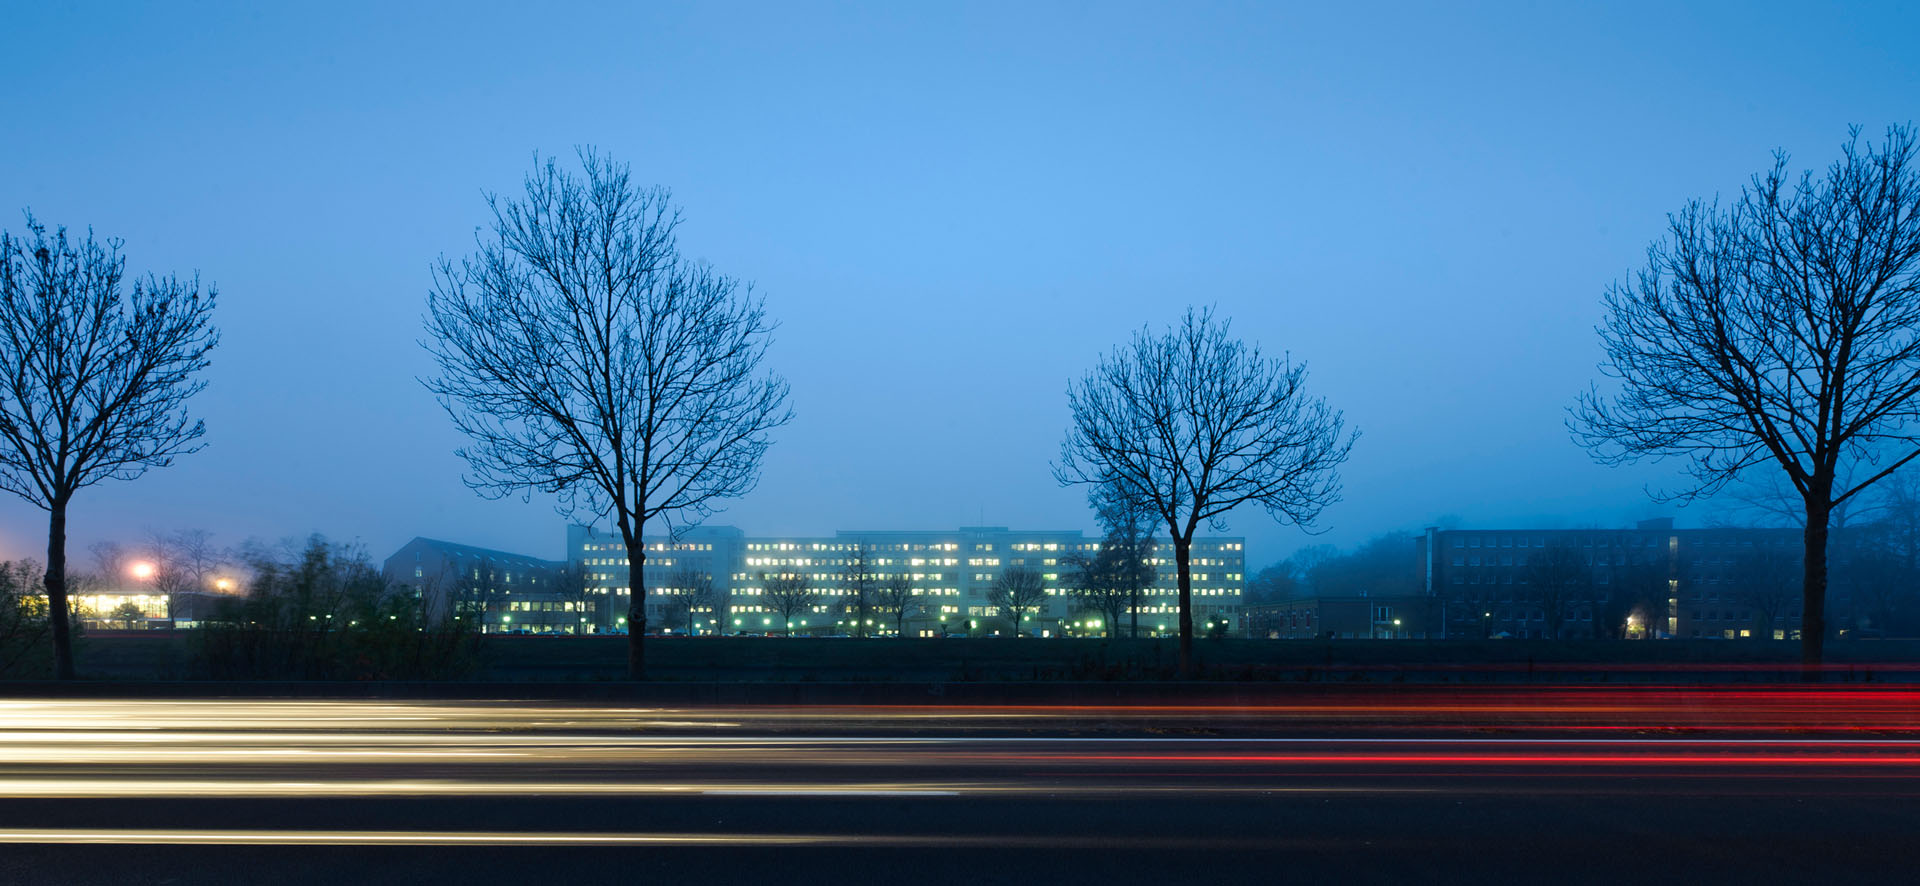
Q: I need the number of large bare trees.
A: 4